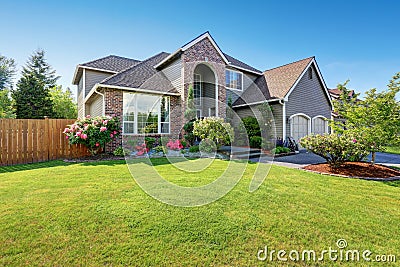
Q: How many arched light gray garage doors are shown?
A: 2